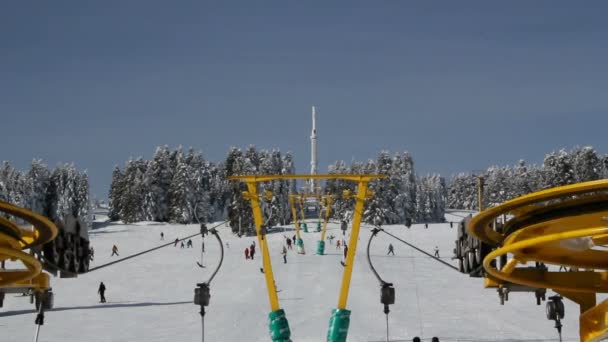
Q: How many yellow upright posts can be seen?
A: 6